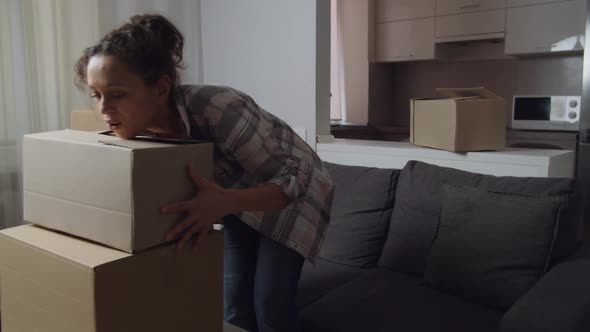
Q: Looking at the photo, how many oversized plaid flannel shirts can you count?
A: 1